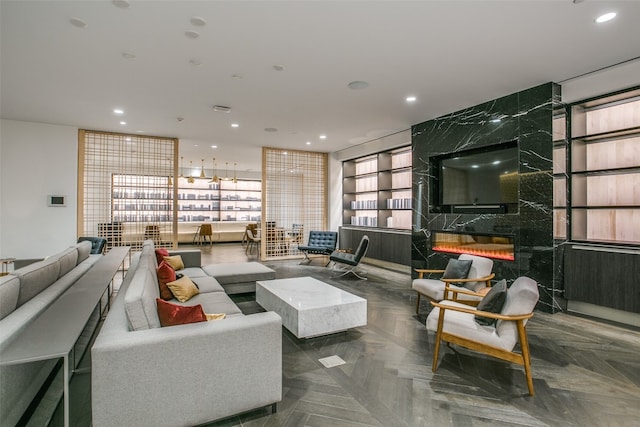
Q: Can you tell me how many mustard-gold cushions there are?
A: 3